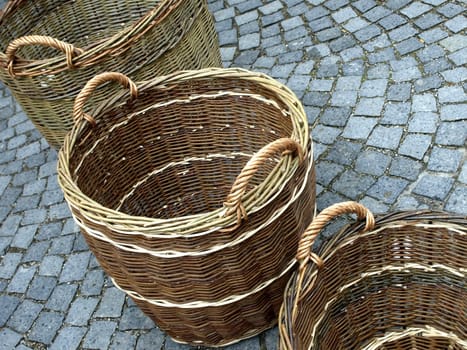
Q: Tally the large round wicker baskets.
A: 3